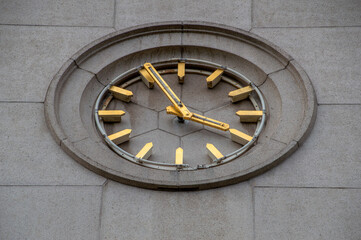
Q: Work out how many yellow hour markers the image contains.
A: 12